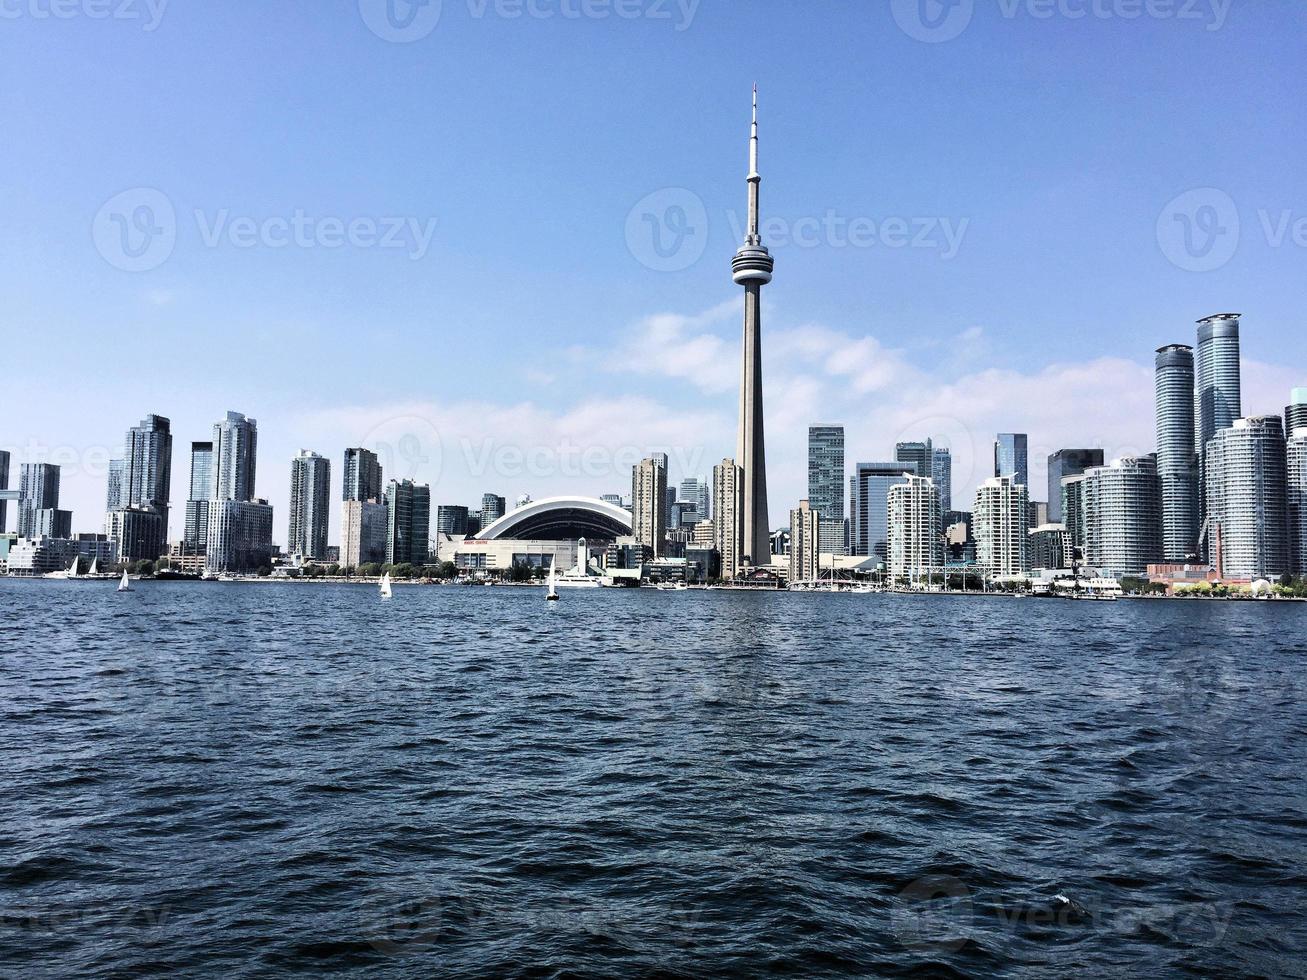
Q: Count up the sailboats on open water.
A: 3